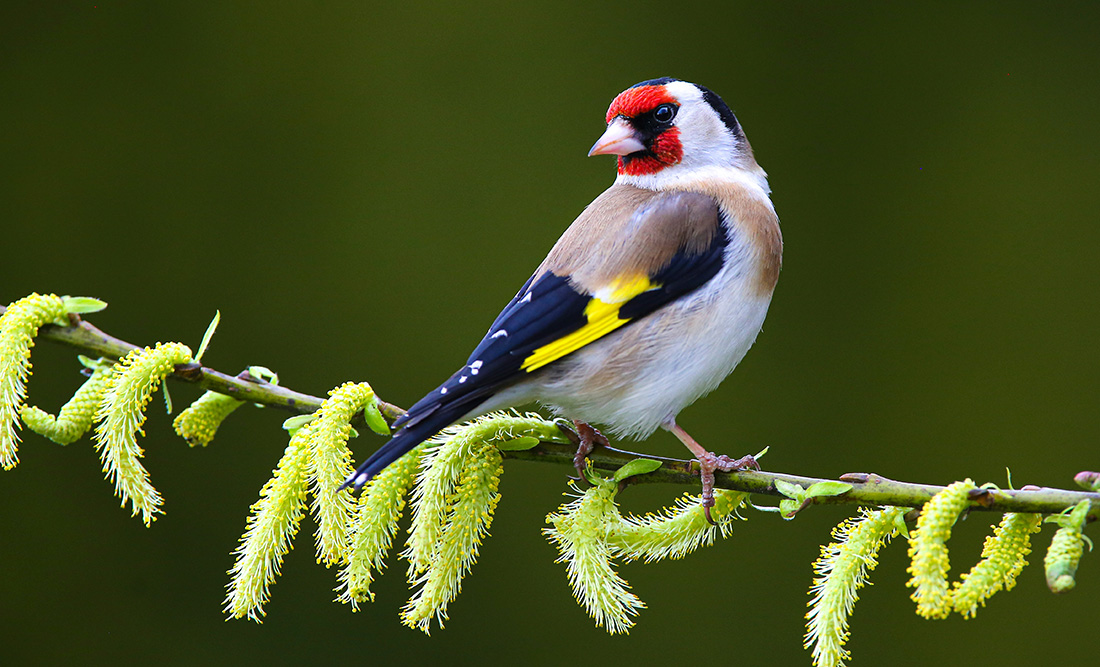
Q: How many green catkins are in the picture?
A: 15